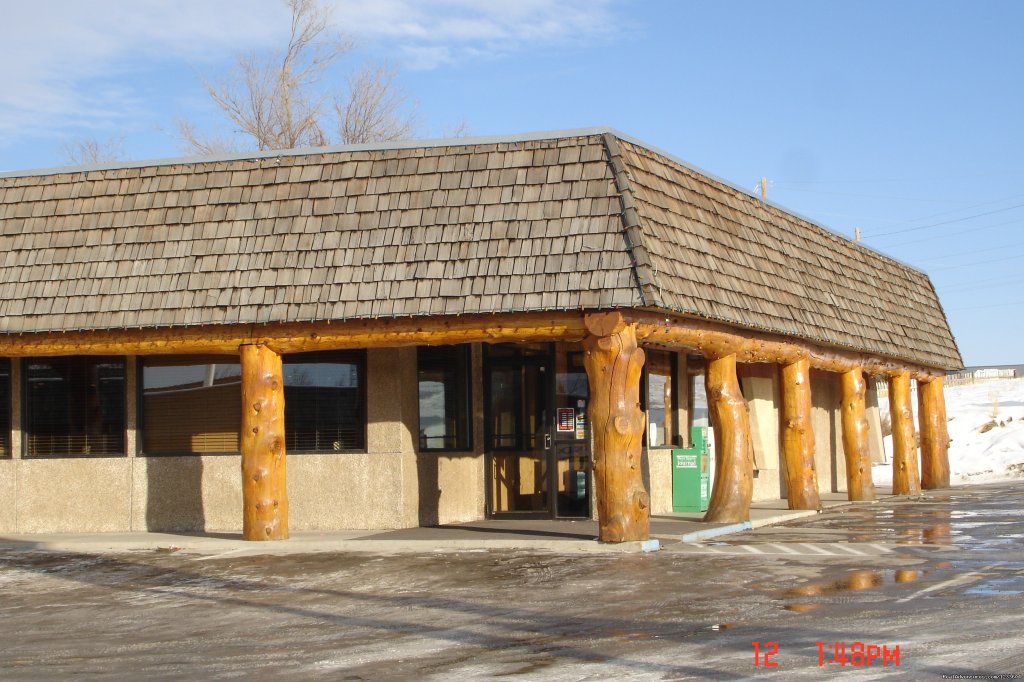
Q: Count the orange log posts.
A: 7